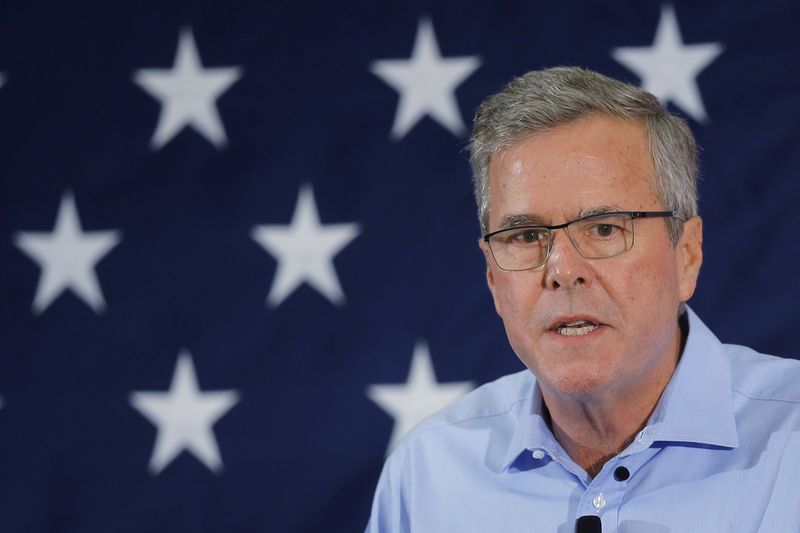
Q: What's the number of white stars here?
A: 7